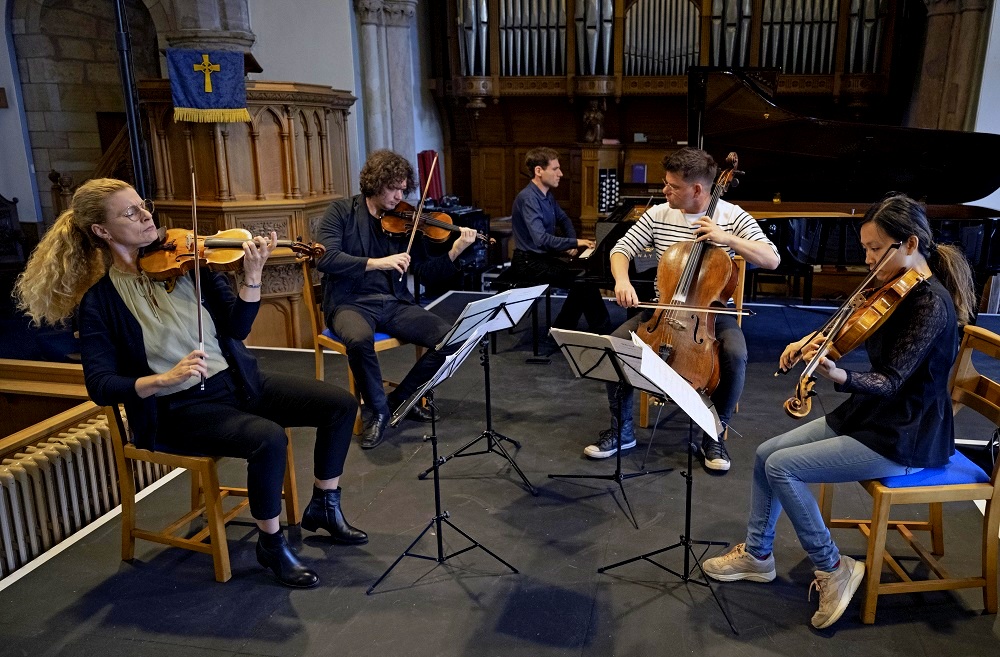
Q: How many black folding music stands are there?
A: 4